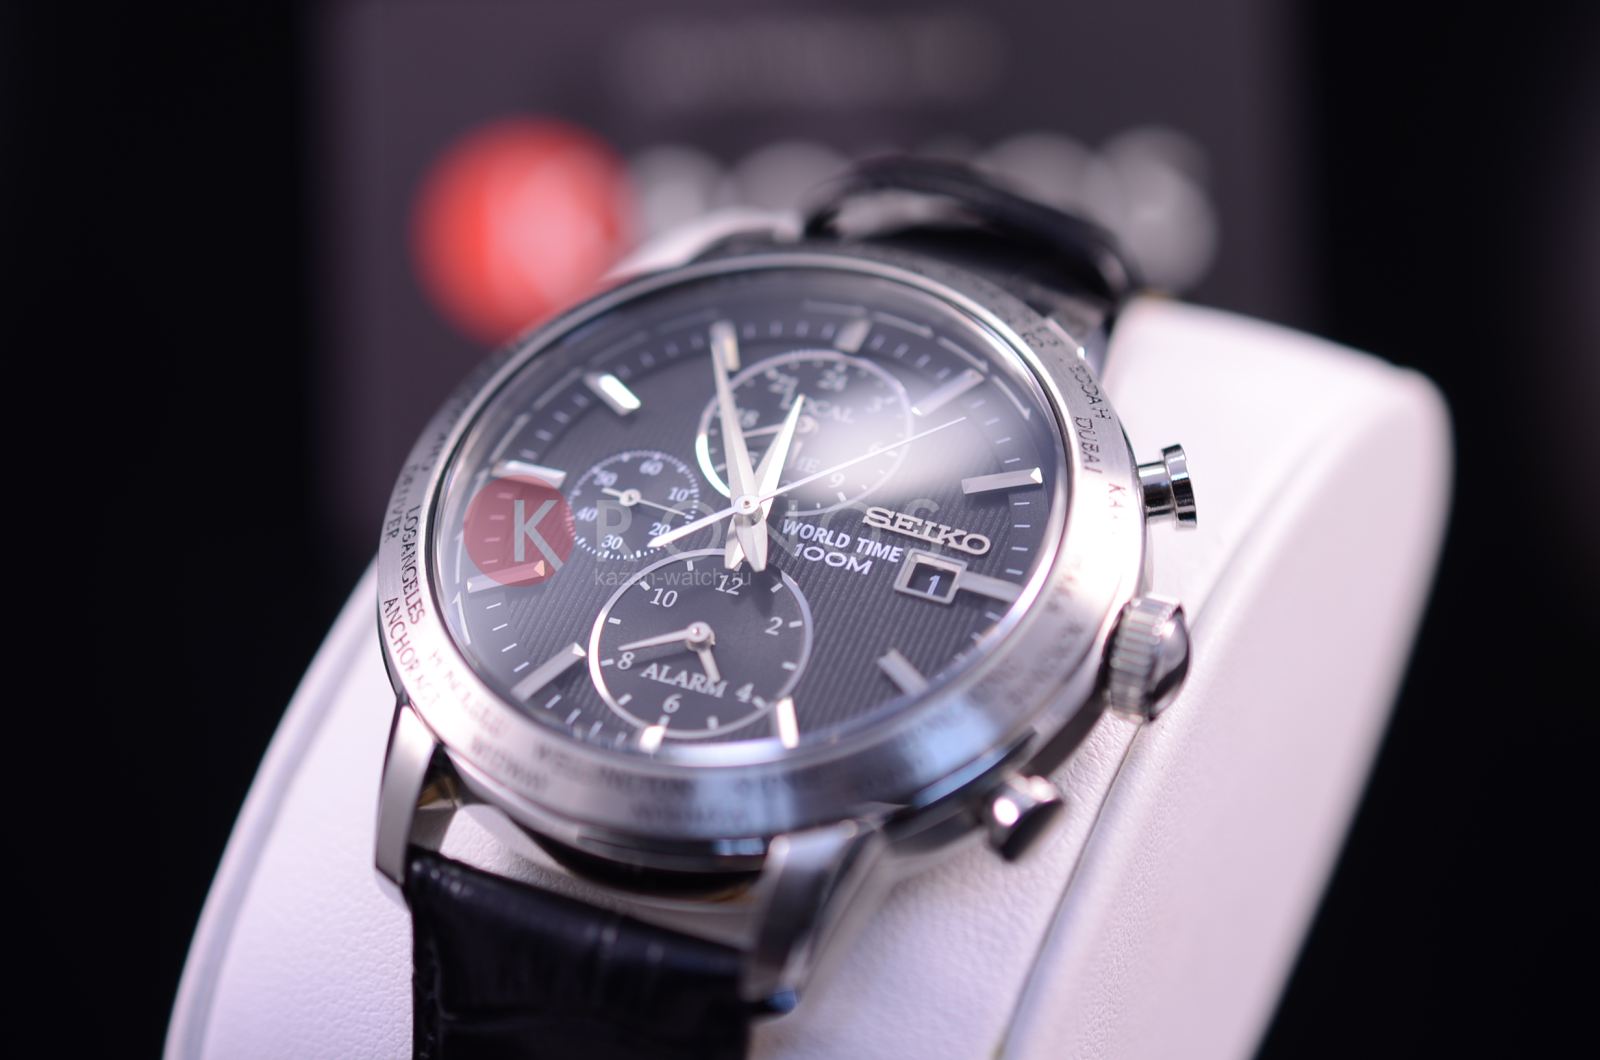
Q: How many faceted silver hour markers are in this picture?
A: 12